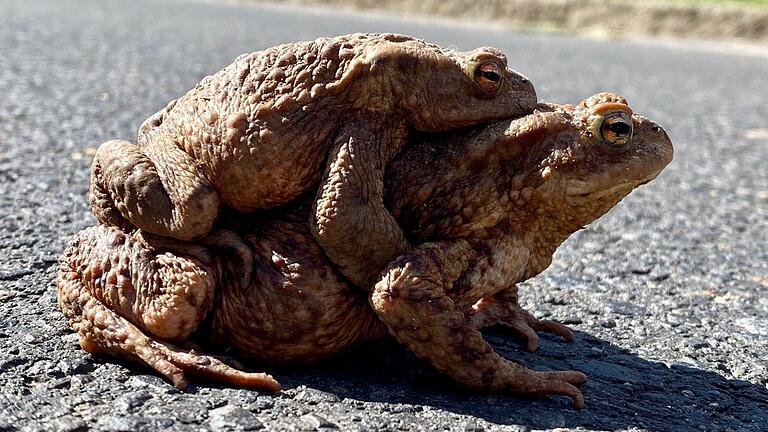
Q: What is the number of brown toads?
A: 2